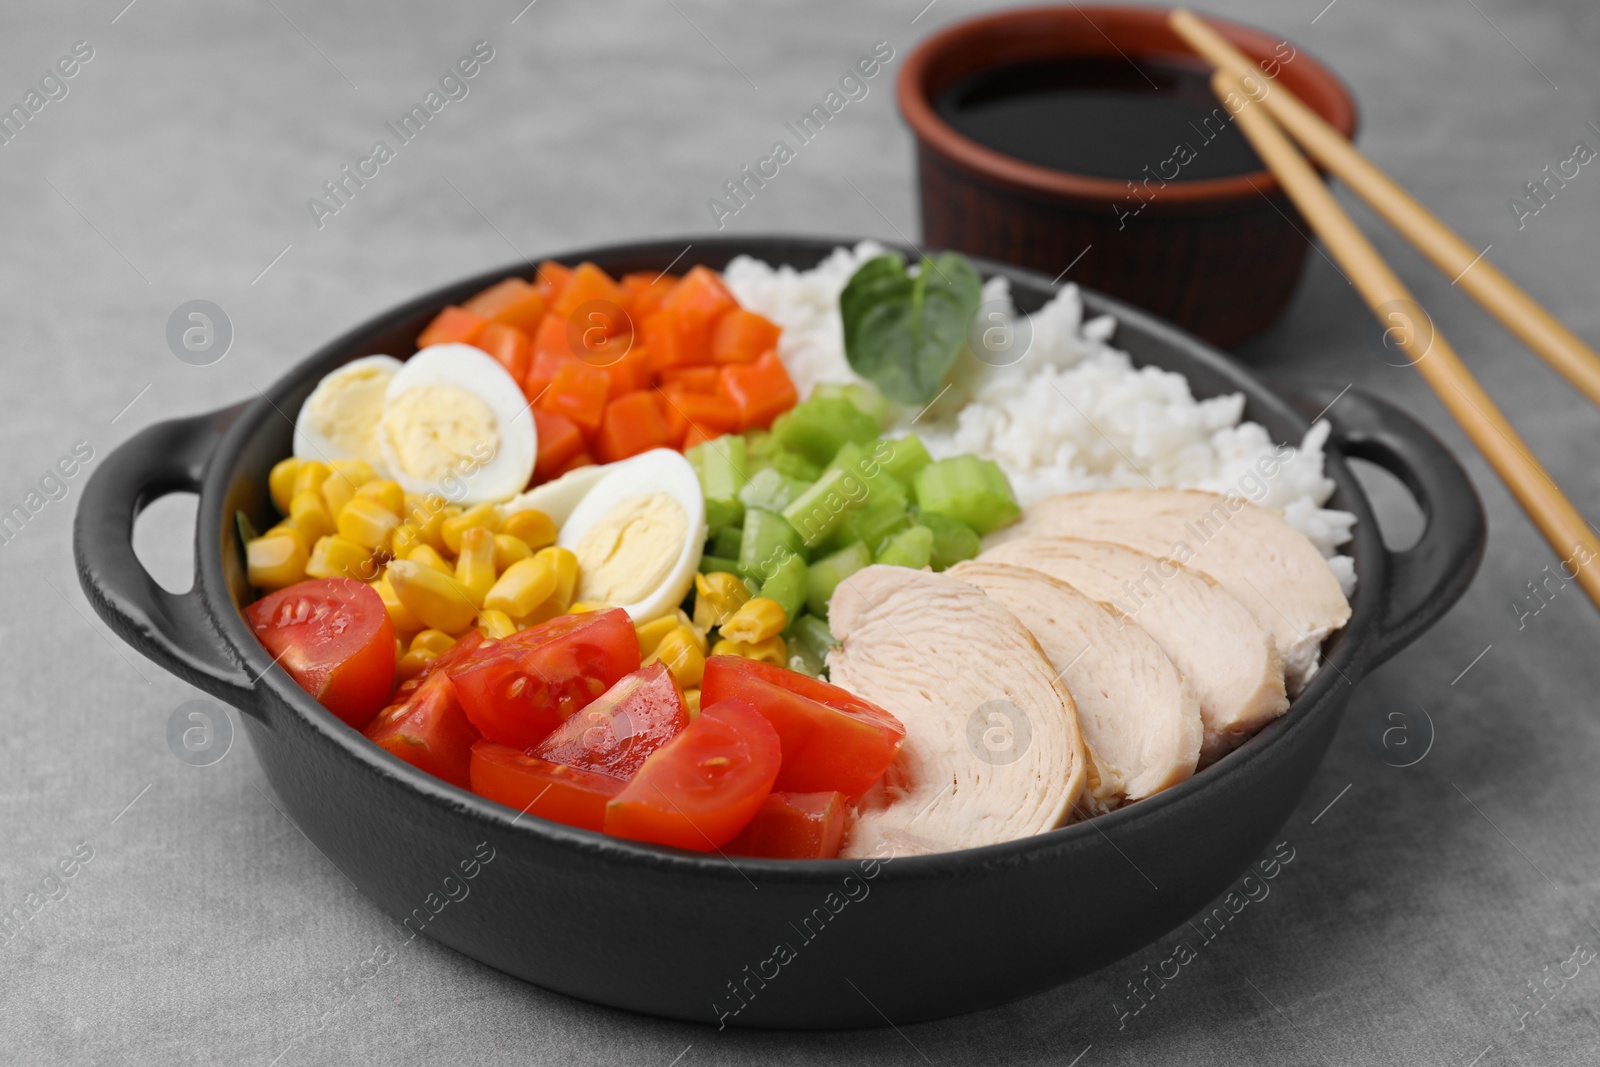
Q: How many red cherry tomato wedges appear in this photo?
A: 8